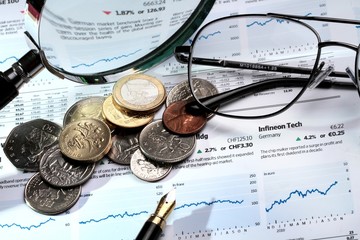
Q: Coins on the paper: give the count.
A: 12